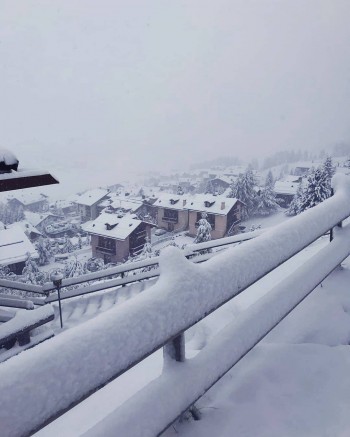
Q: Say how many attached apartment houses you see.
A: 2